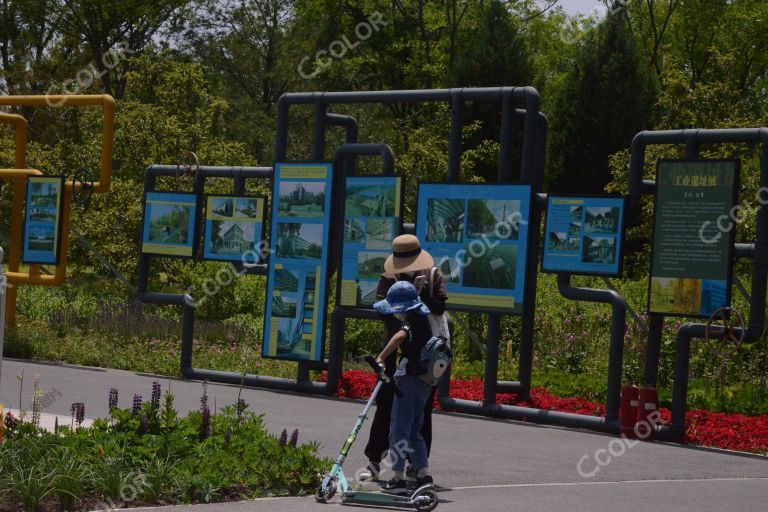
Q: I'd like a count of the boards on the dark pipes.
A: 7